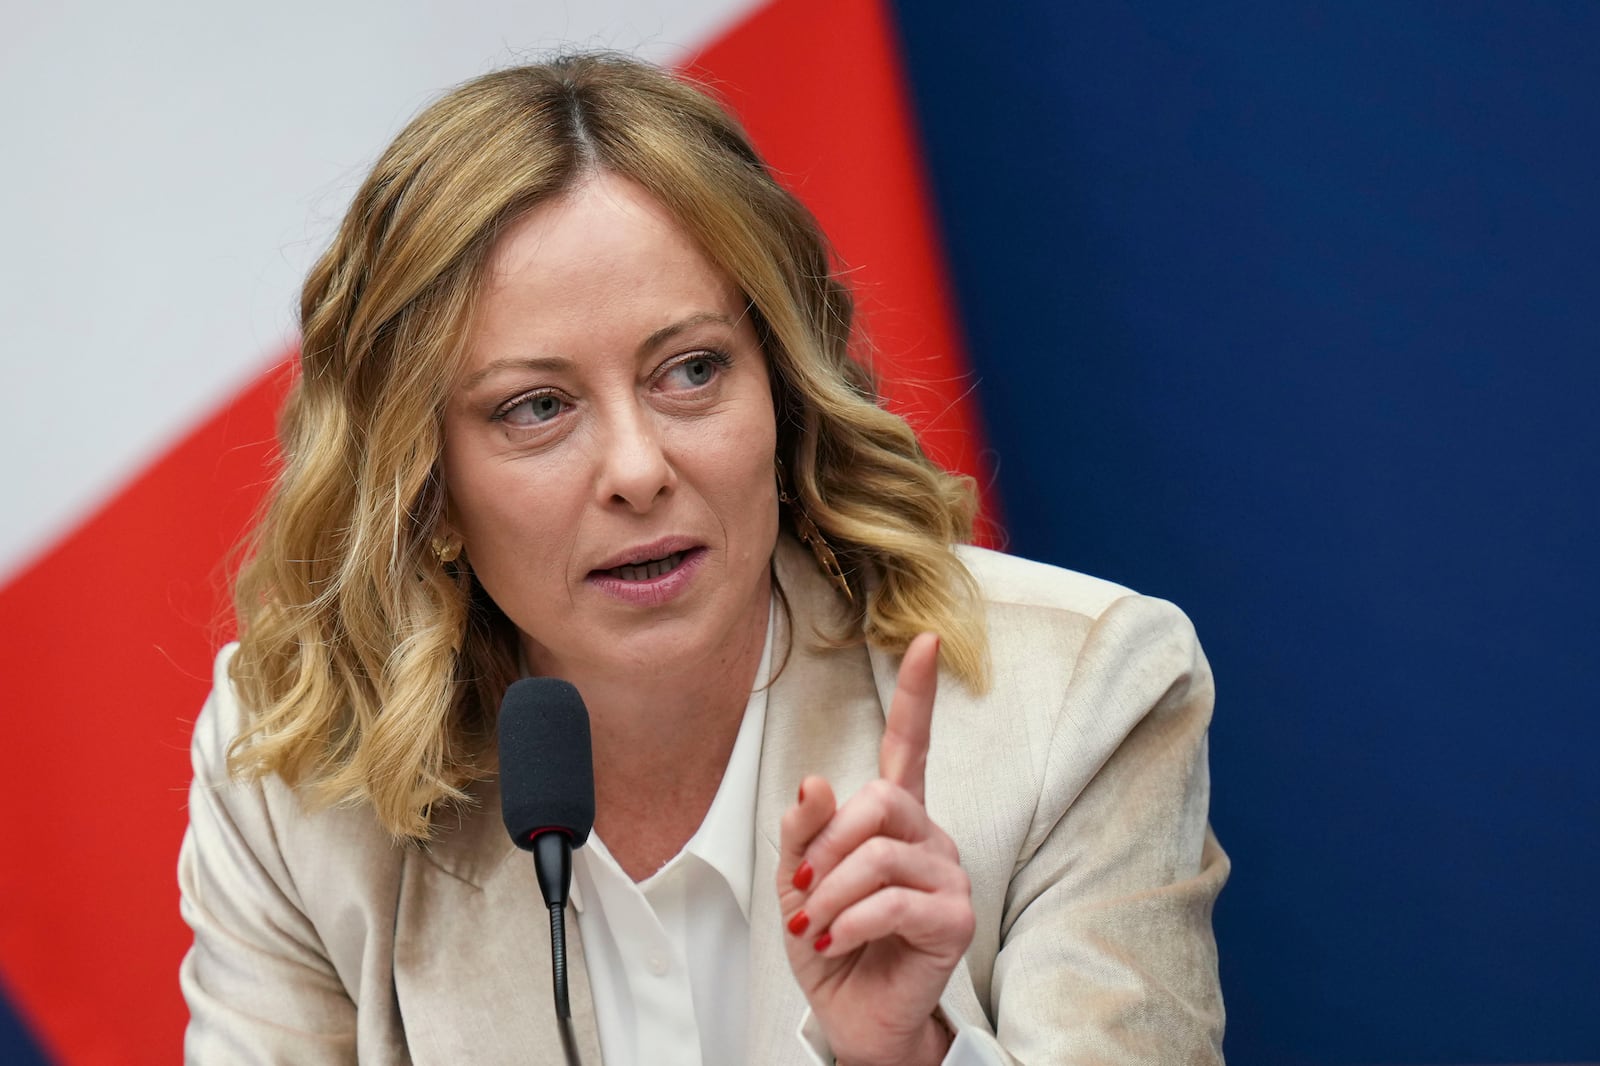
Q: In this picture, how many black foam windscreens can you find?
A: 1